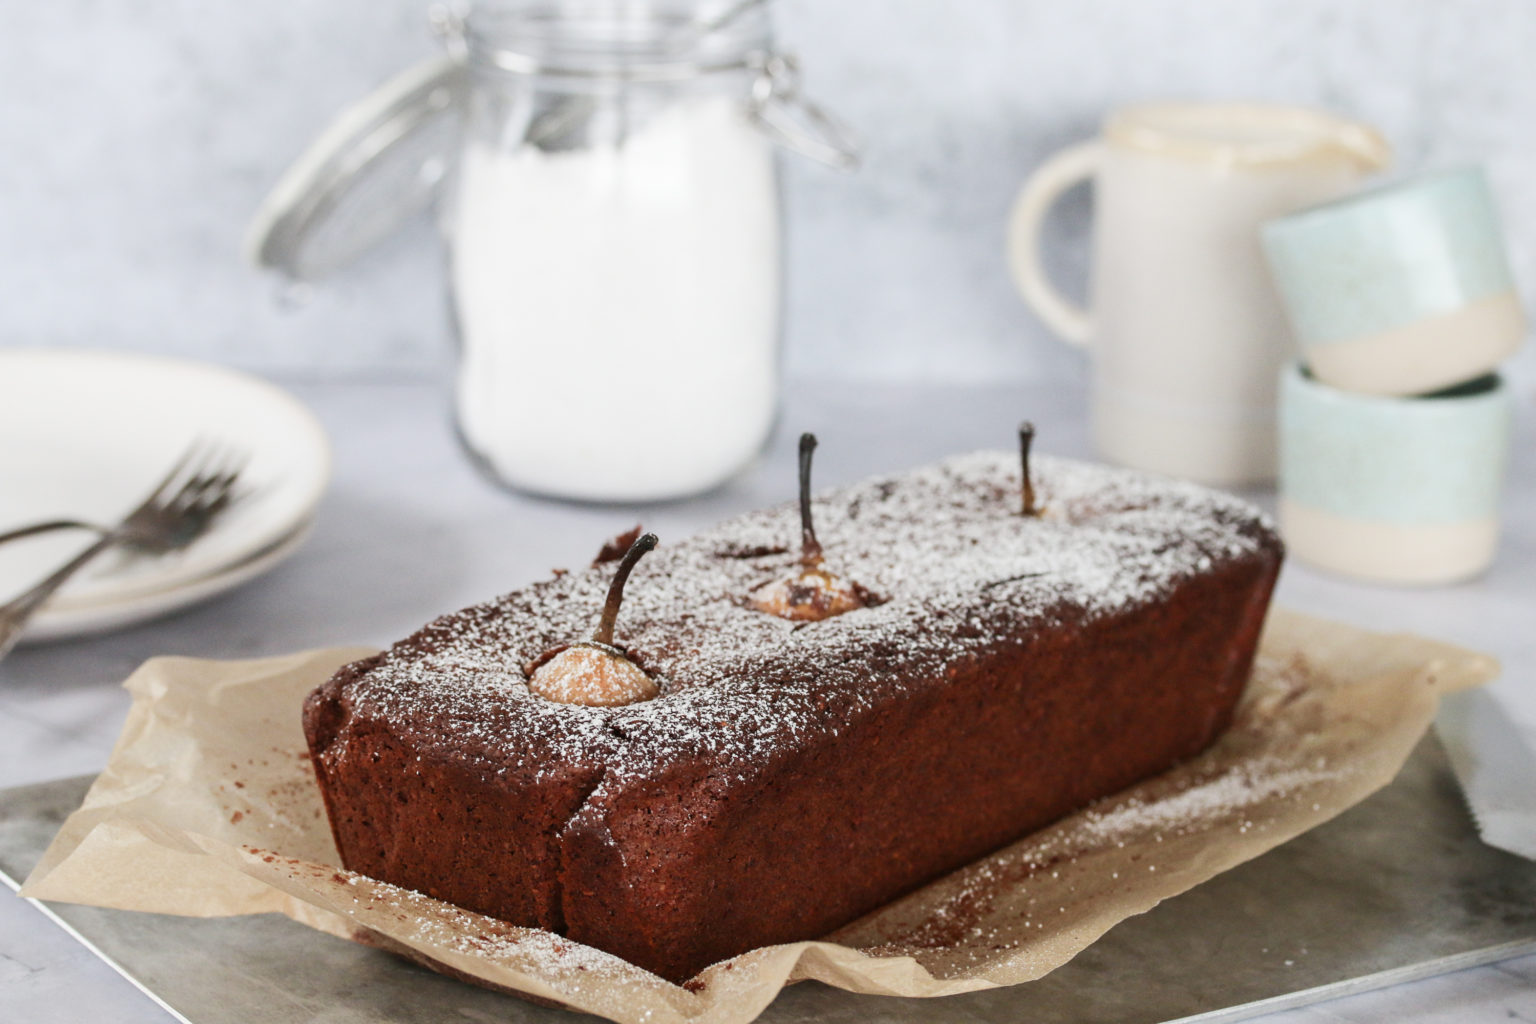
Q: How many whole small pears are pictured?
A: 3